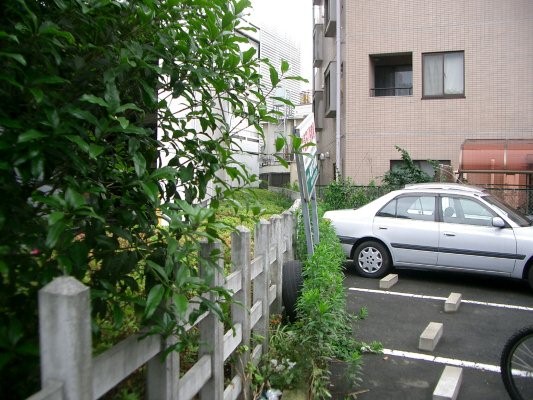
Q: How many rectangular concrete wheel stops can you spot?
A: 4